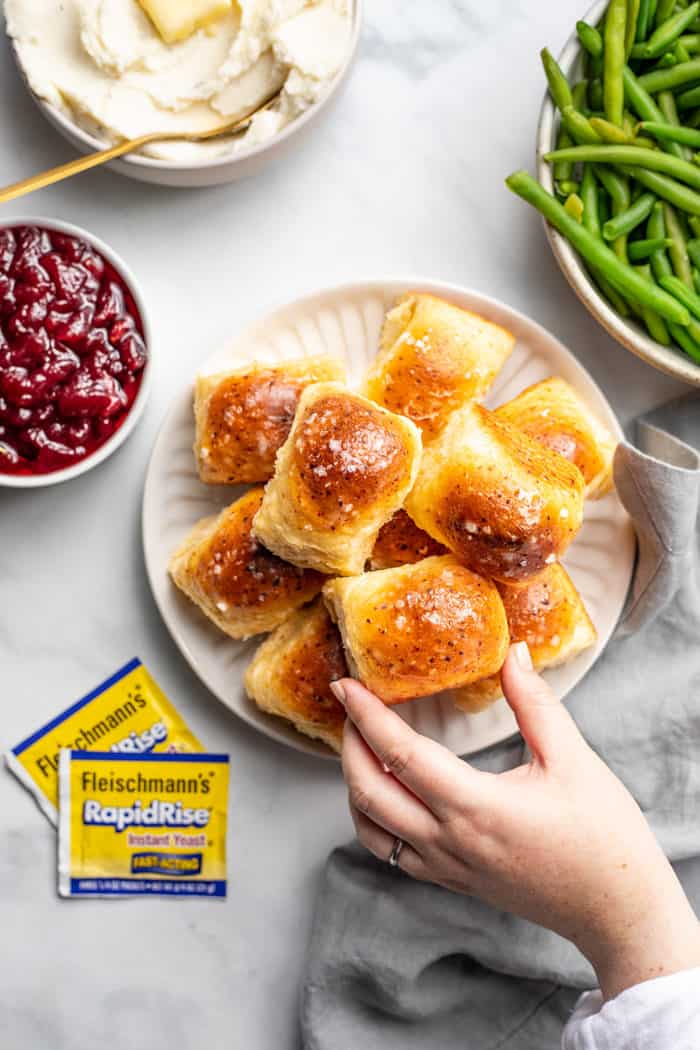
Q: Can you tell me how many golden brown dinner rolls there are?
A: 10